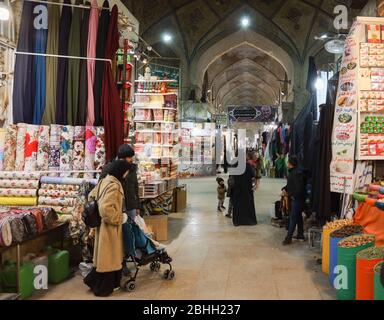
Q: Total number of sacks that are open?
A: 5